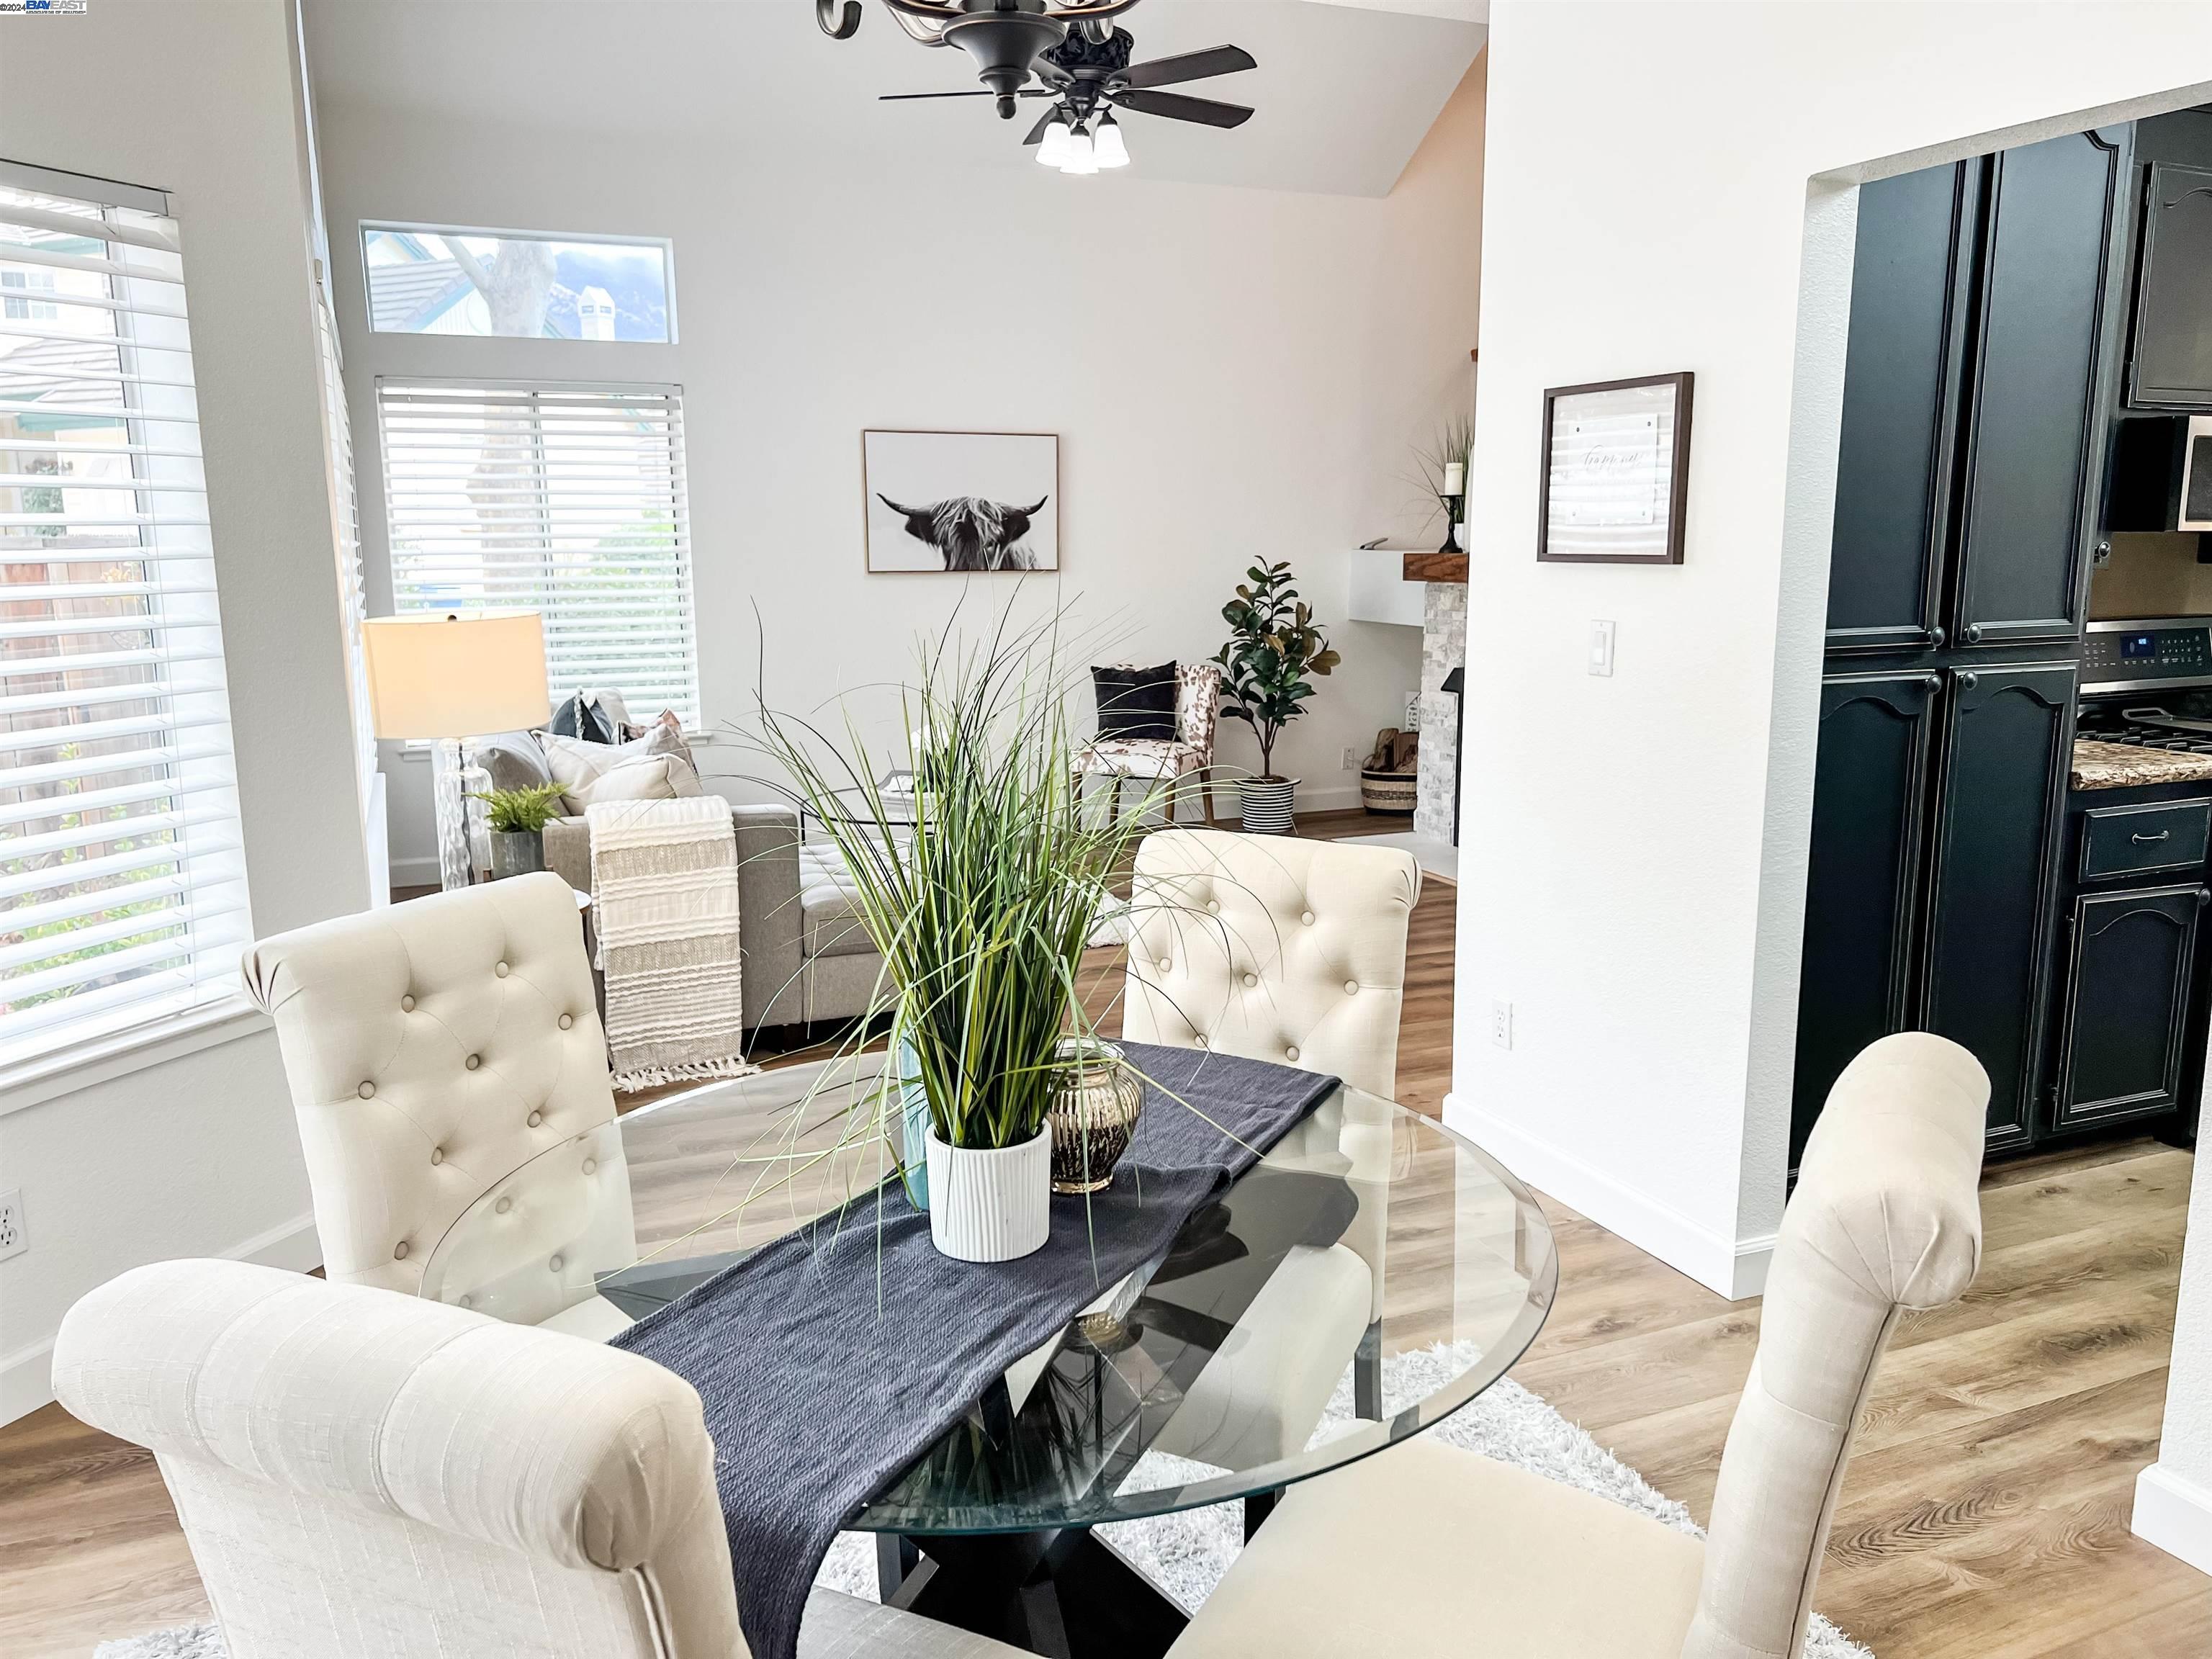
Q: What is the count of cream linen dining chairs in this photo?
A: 4